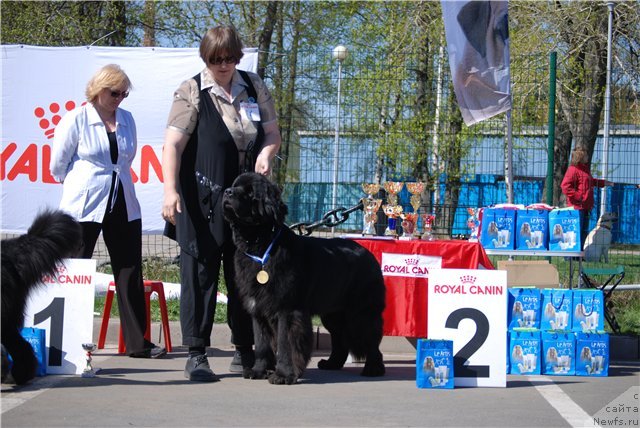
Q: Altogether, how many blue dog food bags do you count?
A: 11